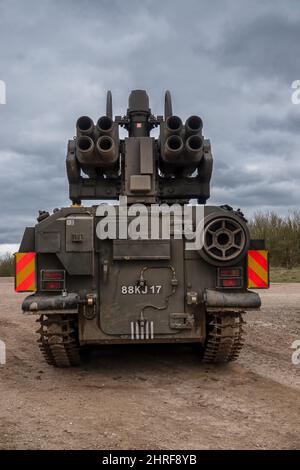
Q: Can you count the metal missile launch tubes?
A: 8